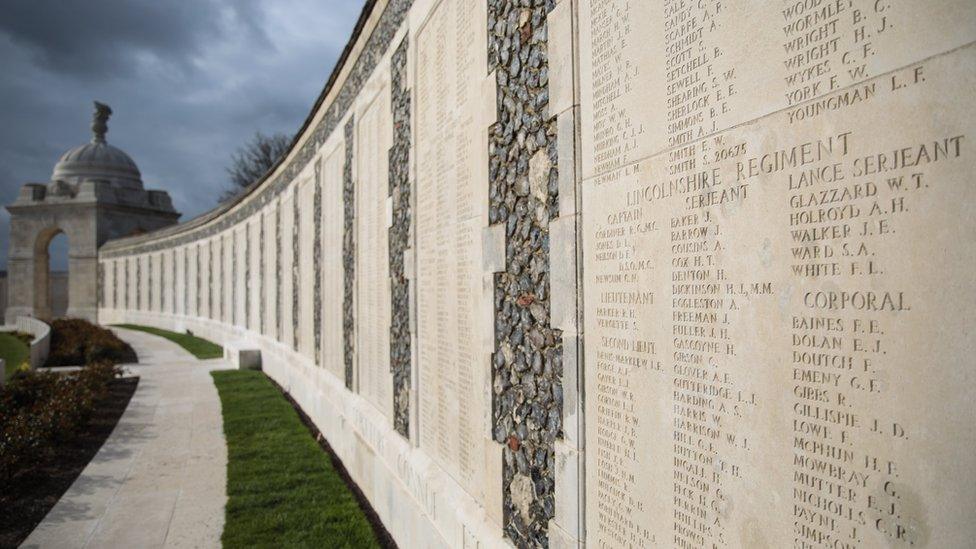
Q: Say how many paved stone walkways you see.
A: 1